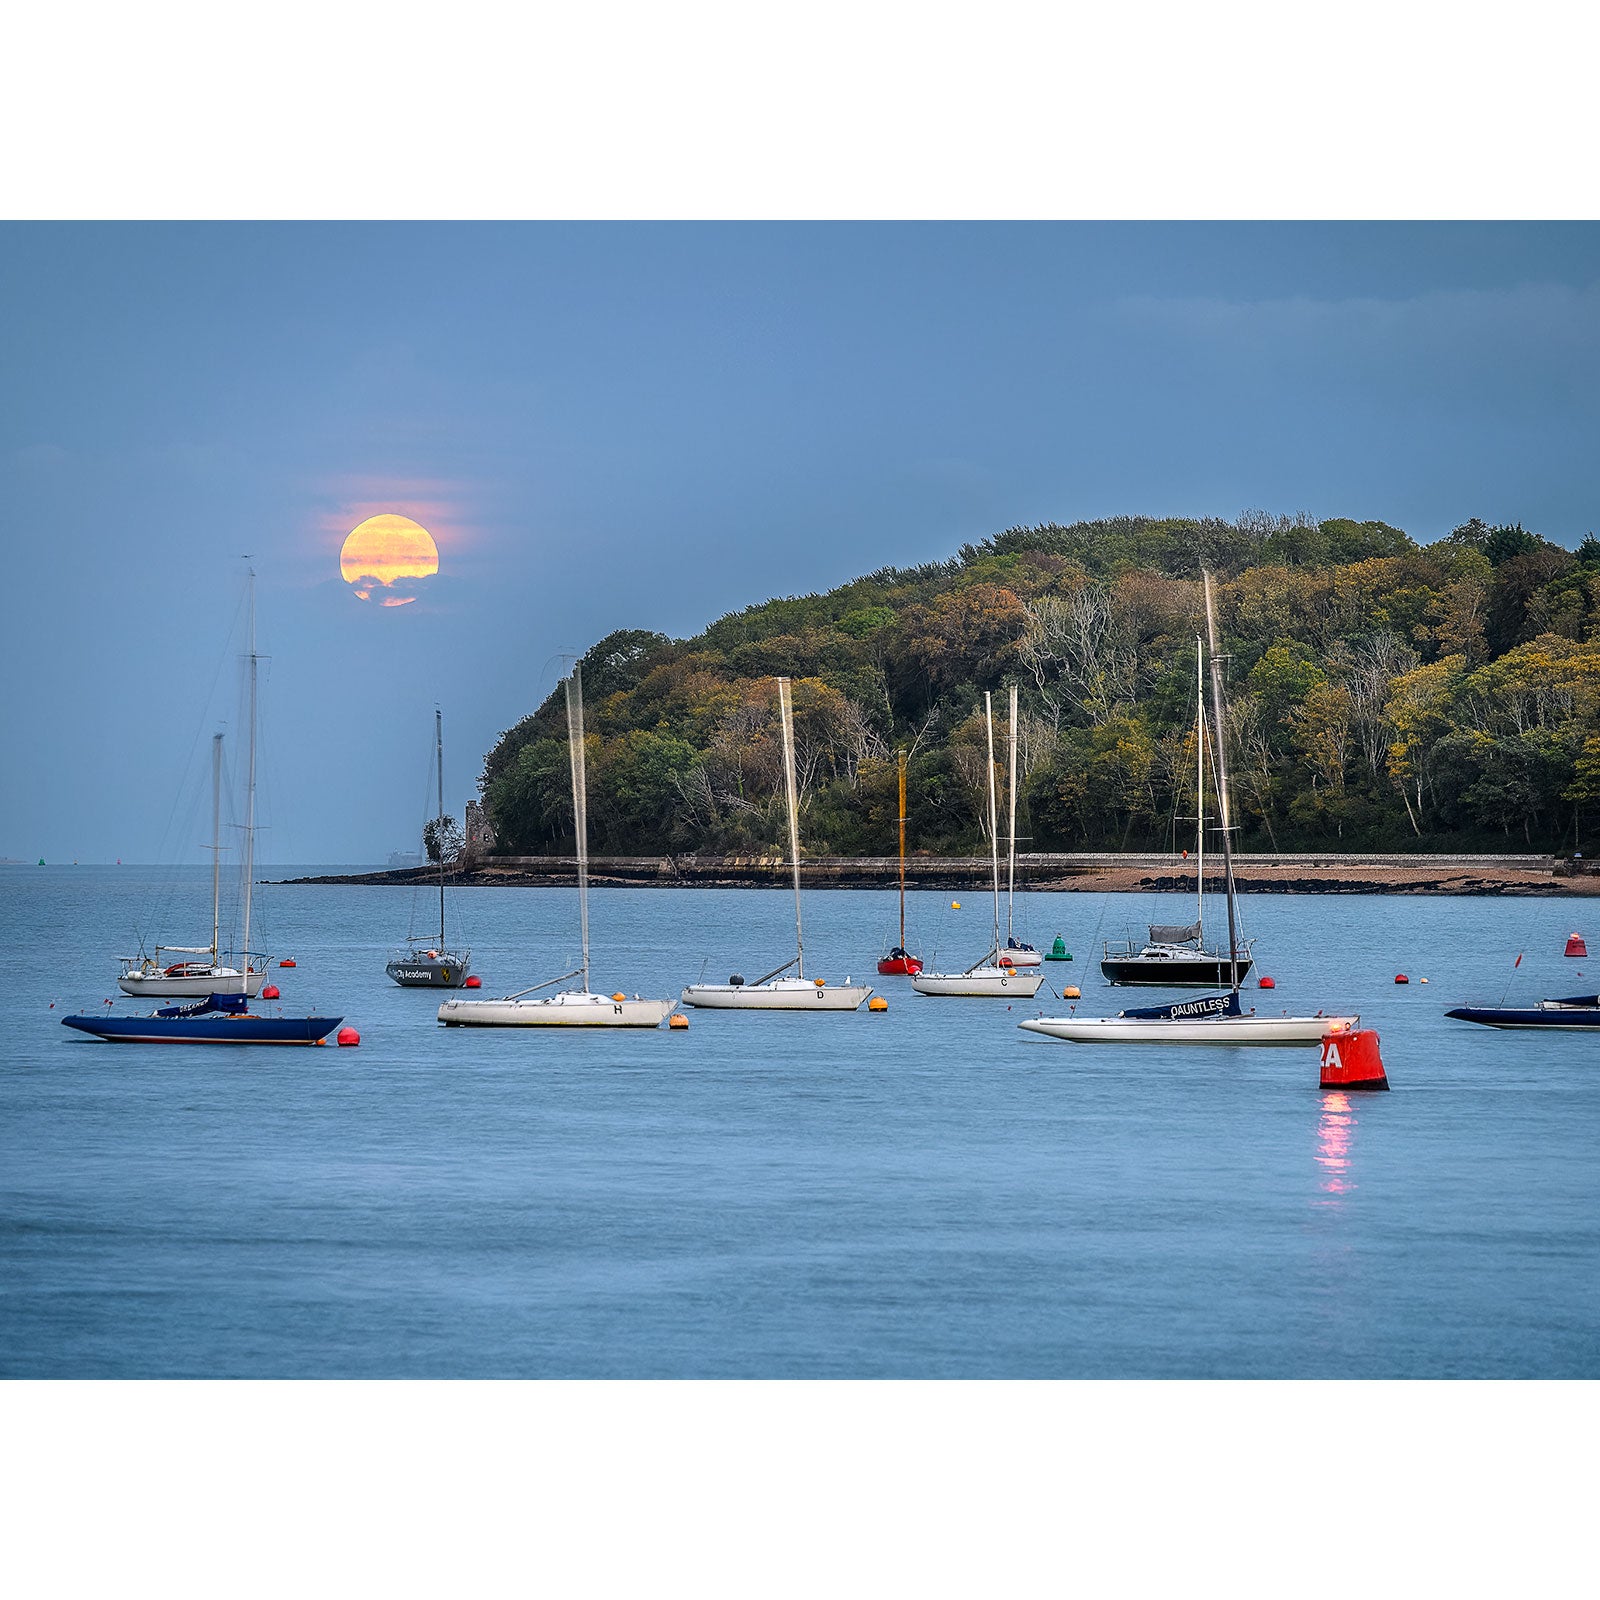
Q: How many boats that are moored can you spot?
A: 11